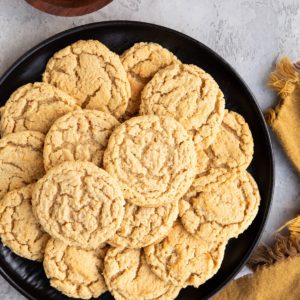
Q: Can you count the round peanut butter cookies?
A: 15